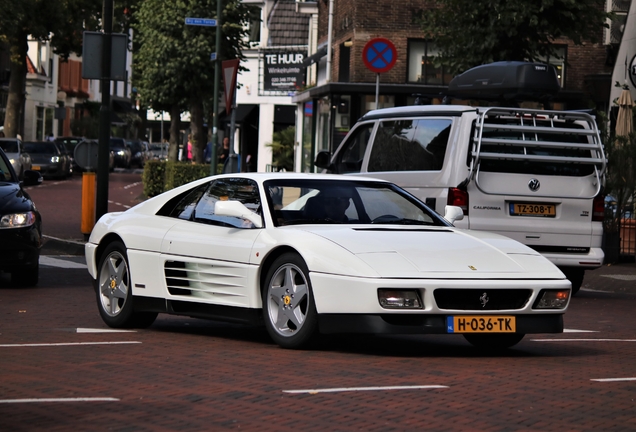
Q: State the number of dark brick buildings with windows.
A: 1